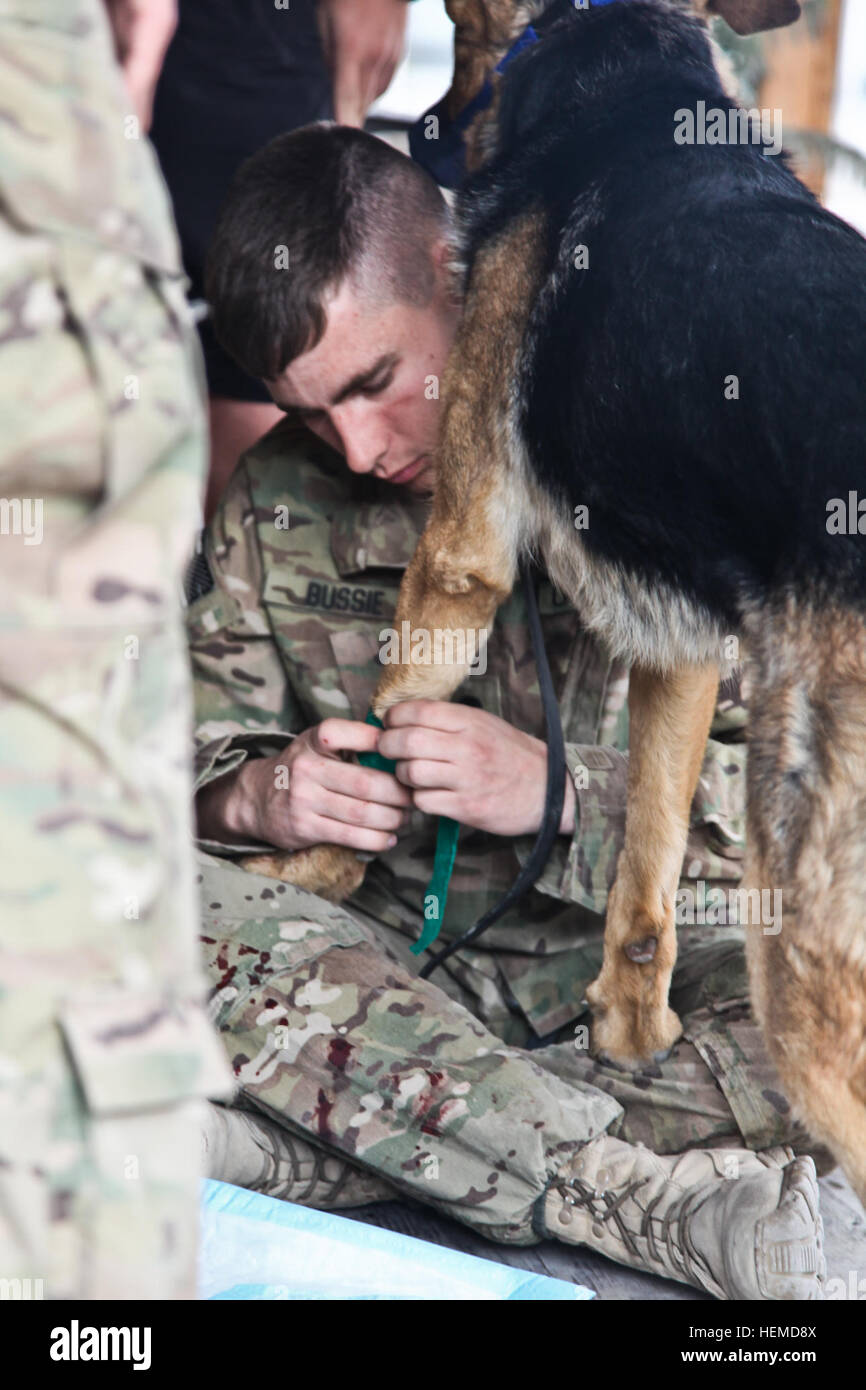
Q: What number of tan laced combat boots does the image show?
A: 2